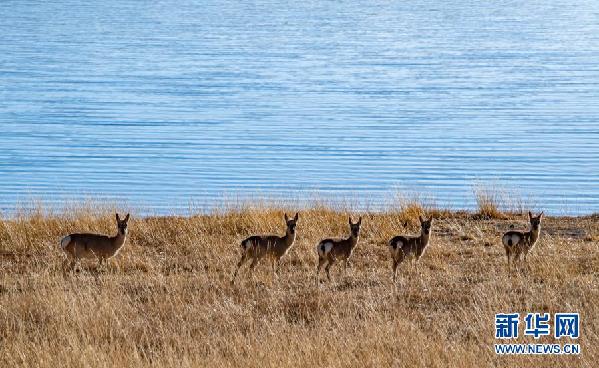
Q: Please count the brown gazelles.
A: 5